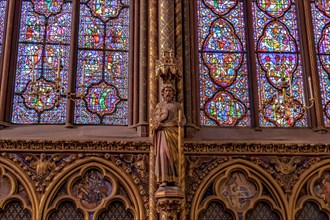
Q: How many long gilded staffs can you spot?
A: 1